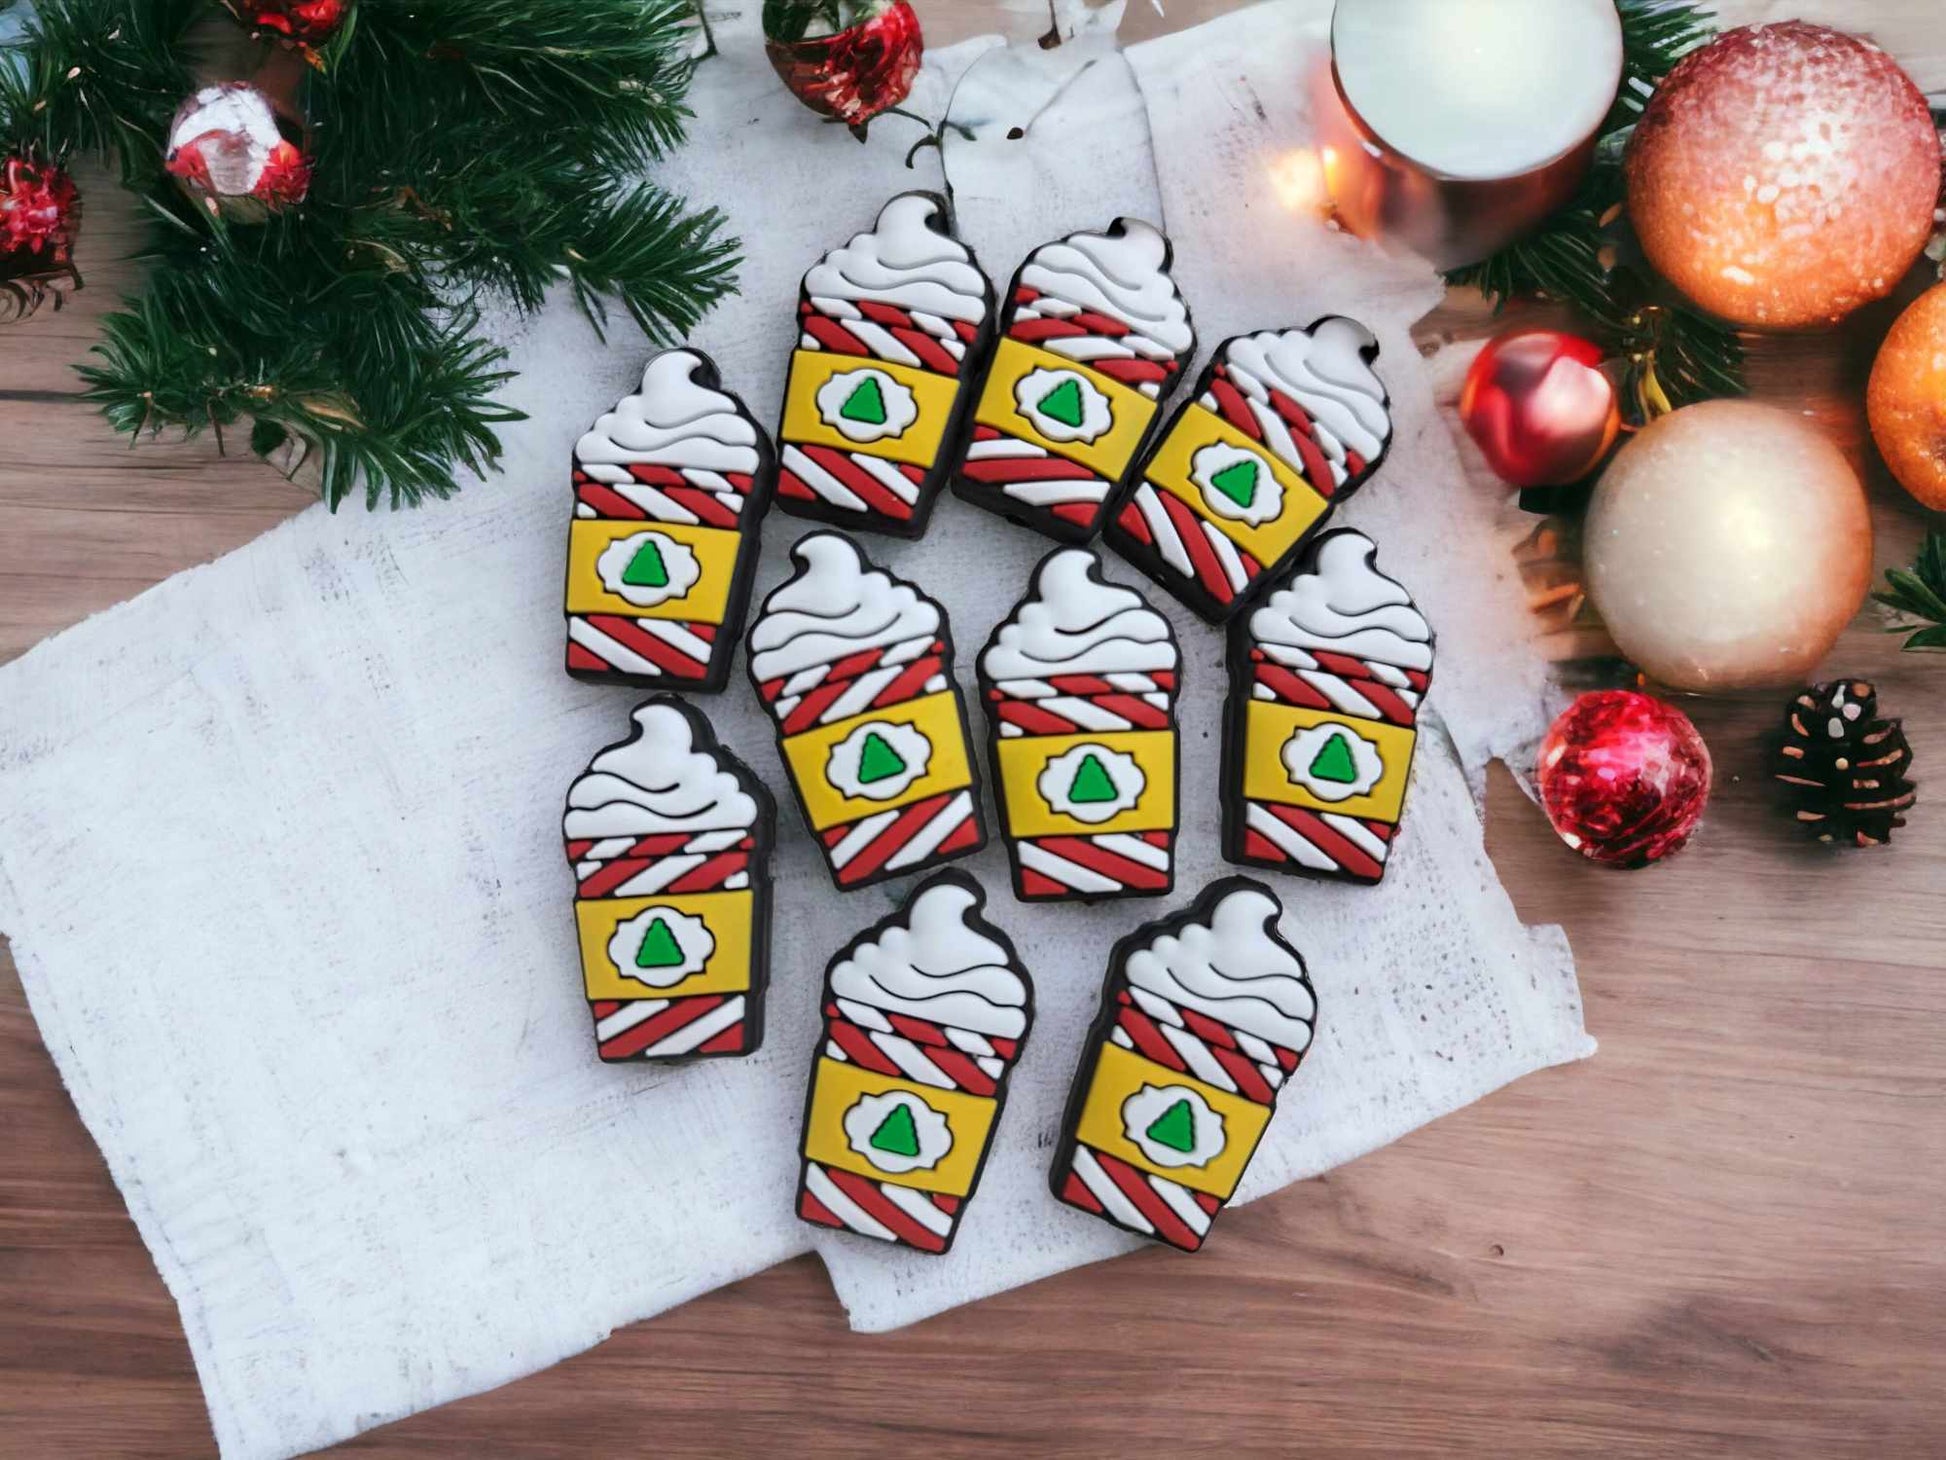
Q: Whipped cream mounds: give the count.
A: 10